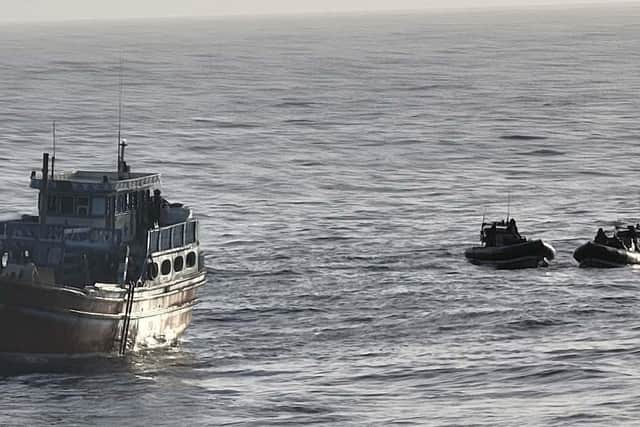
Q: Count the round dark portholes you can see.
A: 4